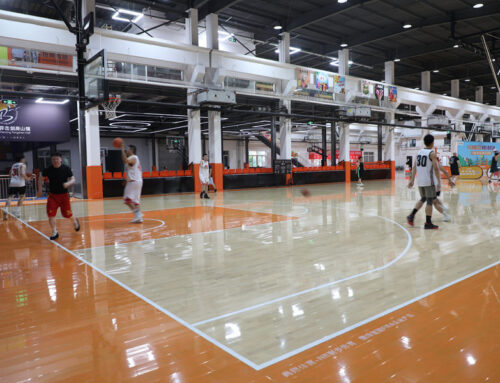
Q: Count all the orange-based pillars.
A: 6